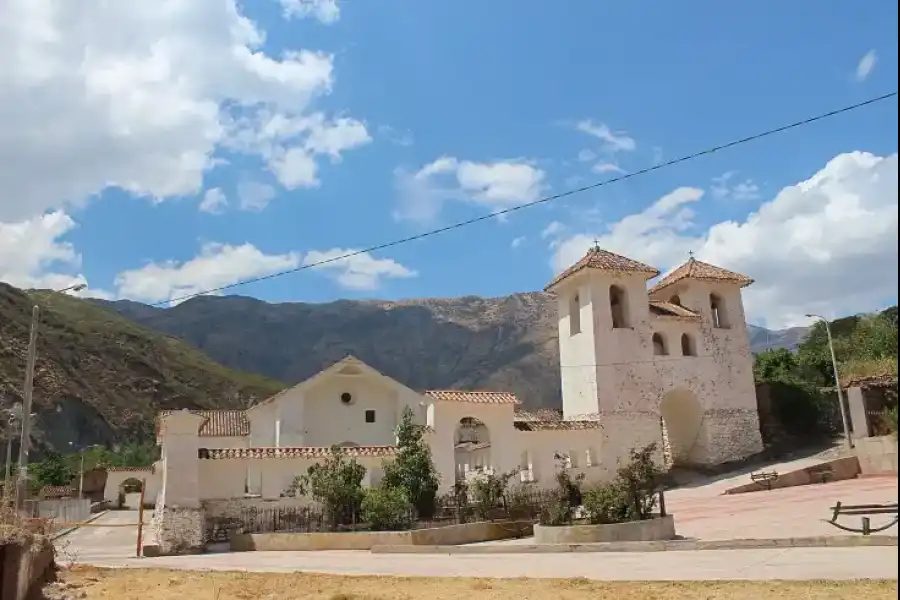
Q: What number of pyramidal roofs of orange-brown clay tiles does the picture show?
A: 2